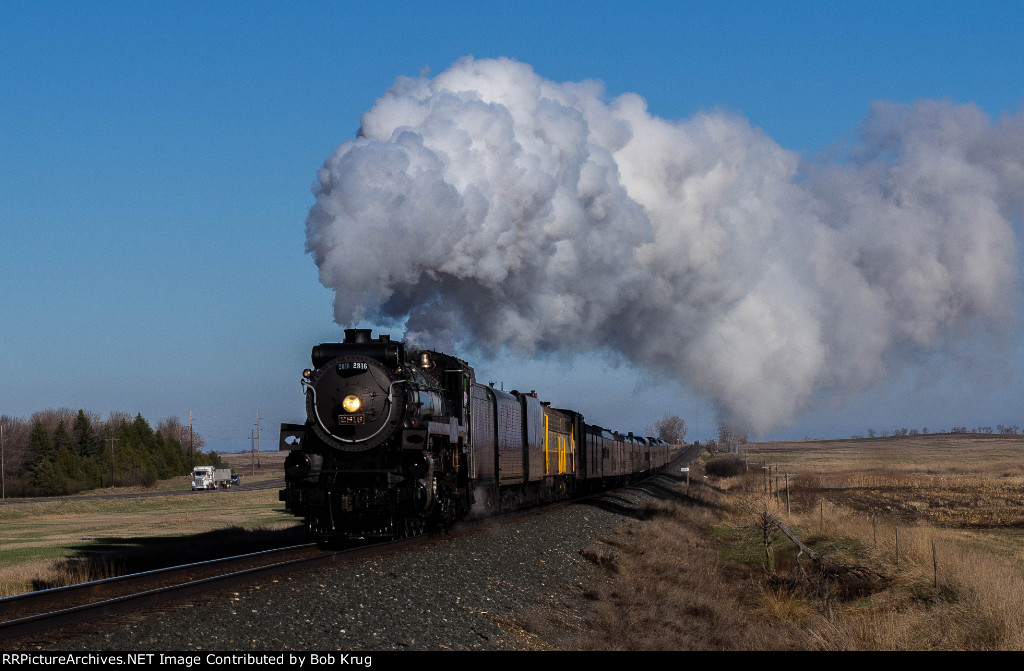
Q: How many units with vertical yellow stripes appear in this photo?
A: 1